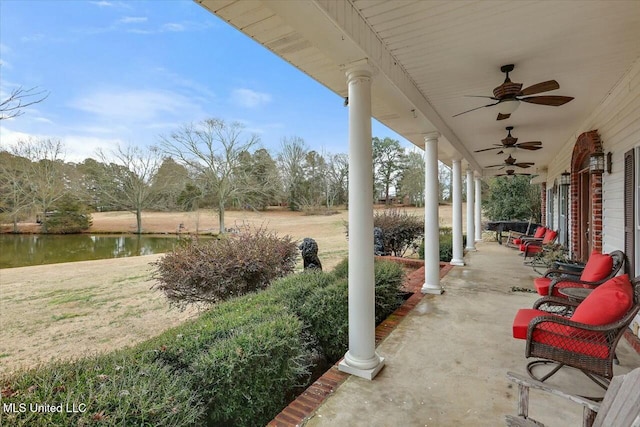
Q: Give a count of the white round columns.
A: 5